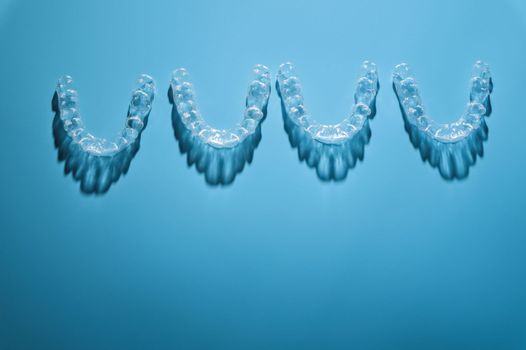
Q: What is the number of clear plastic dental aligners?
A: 4